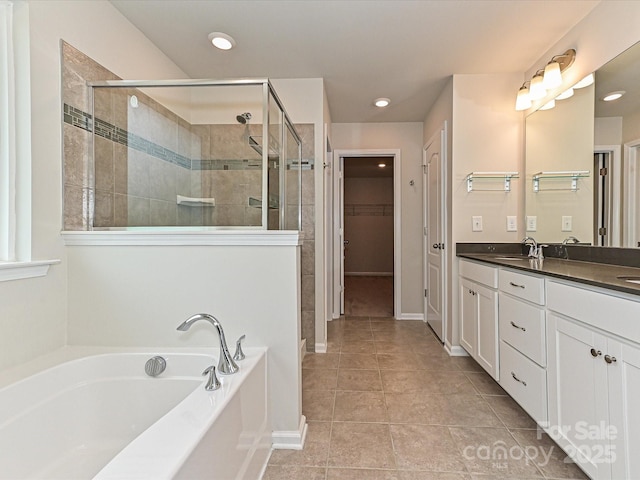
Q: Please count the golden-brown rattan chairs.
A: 0